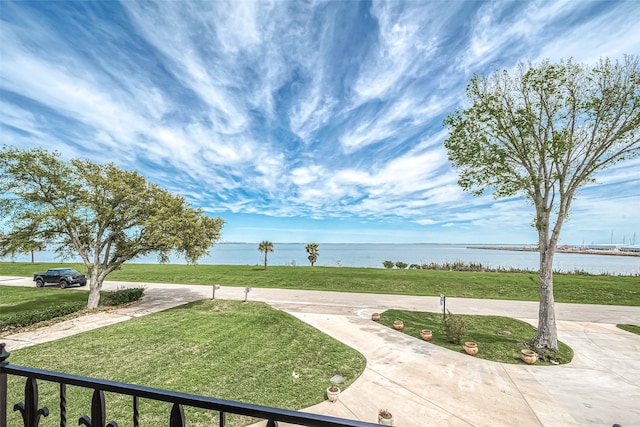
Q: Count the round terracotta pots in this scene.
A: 5